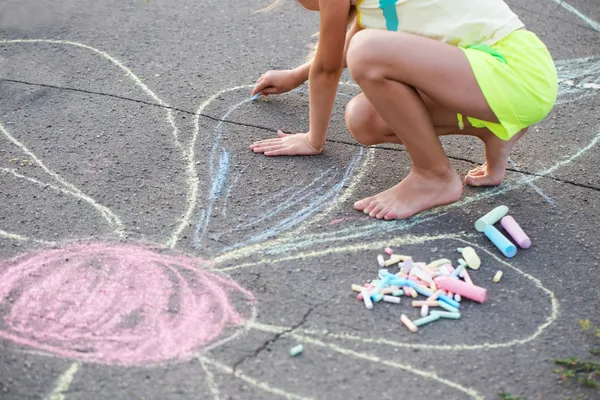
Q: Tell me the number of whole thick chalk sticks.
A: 4